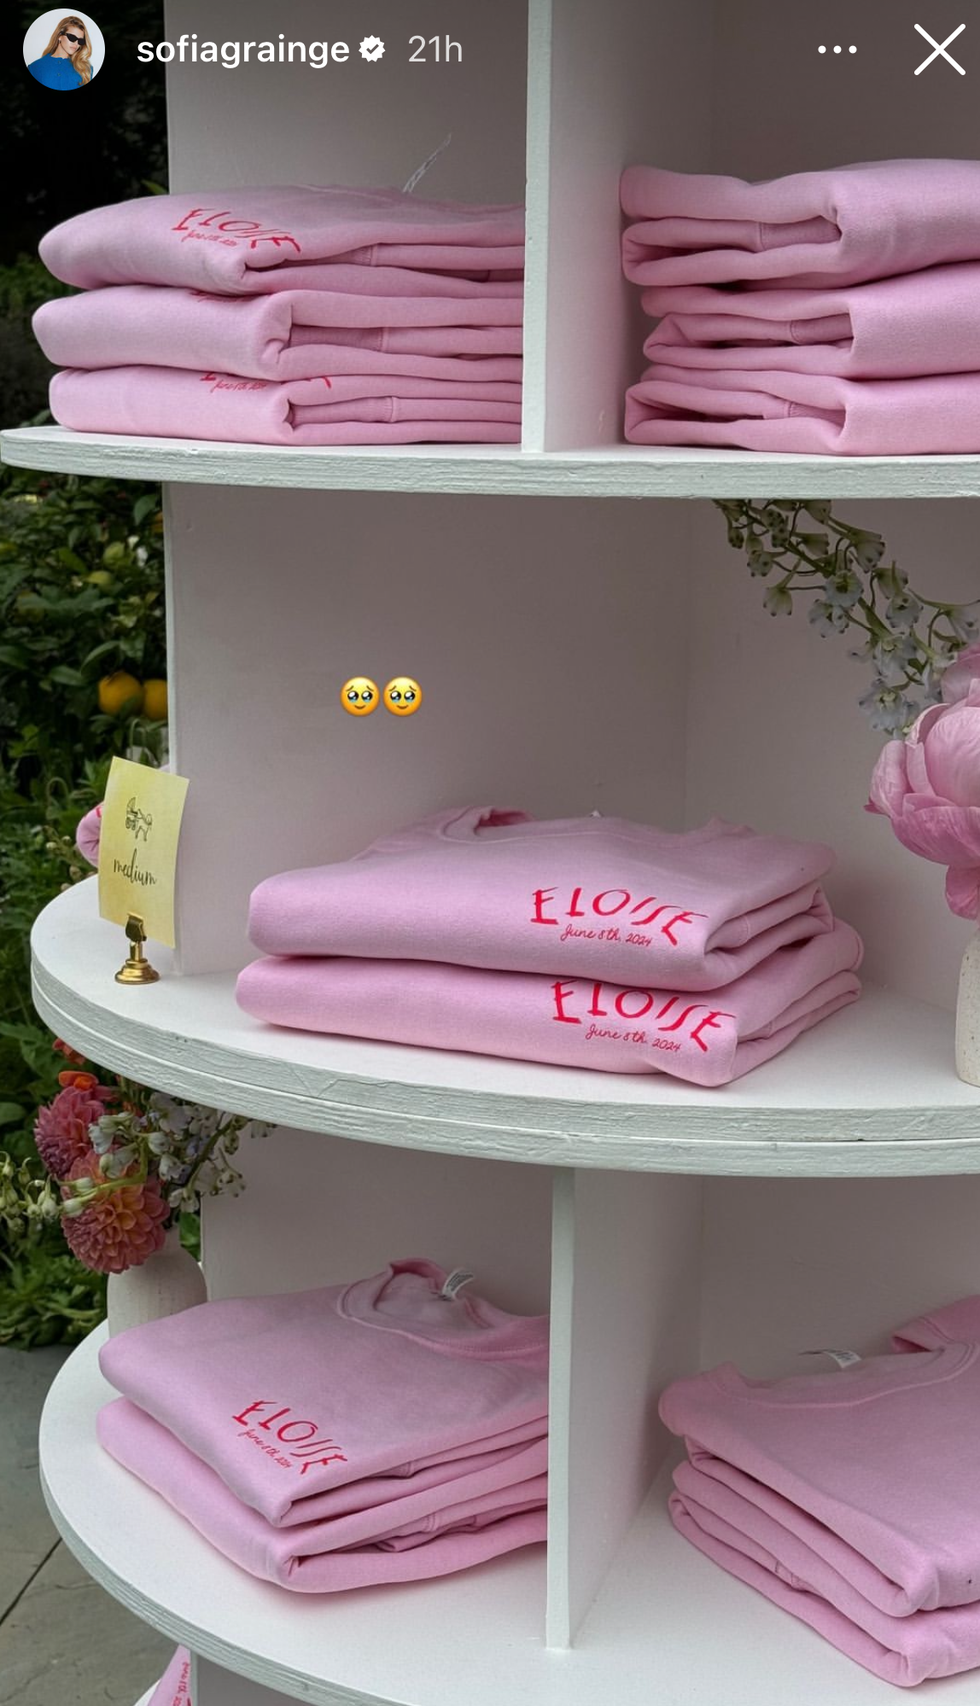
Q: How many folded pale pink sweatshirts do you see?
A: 12